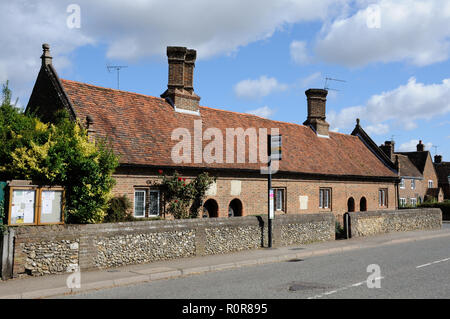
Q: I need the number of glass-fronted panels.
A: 2